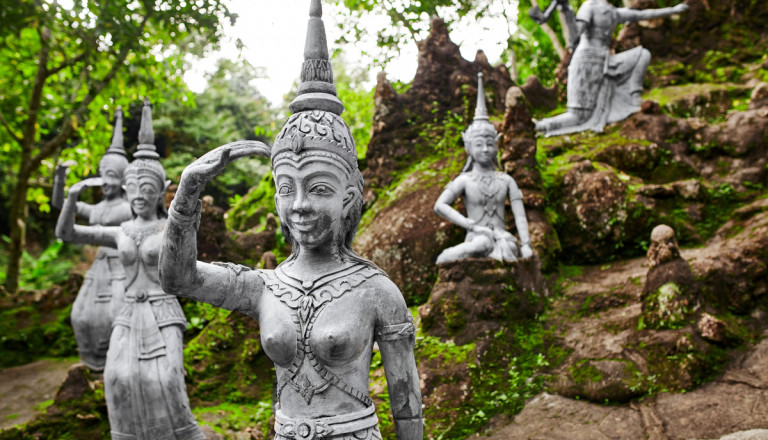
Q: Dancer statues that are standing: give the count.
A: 3